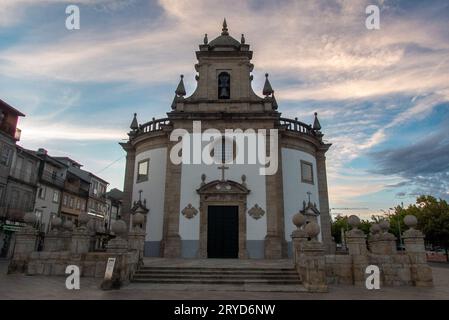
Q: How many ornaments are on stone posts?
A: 12